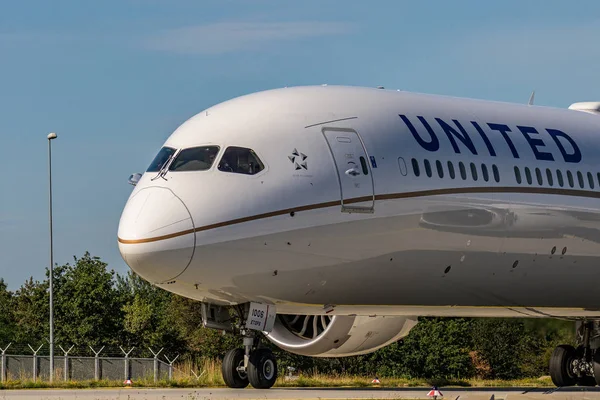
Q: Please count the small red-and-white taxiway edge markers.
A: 3